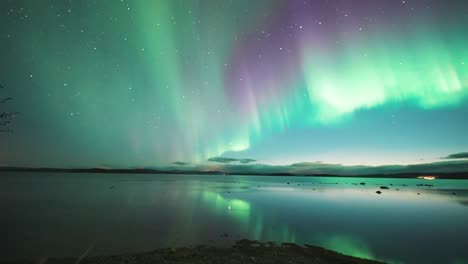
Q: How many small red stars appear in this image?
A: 0